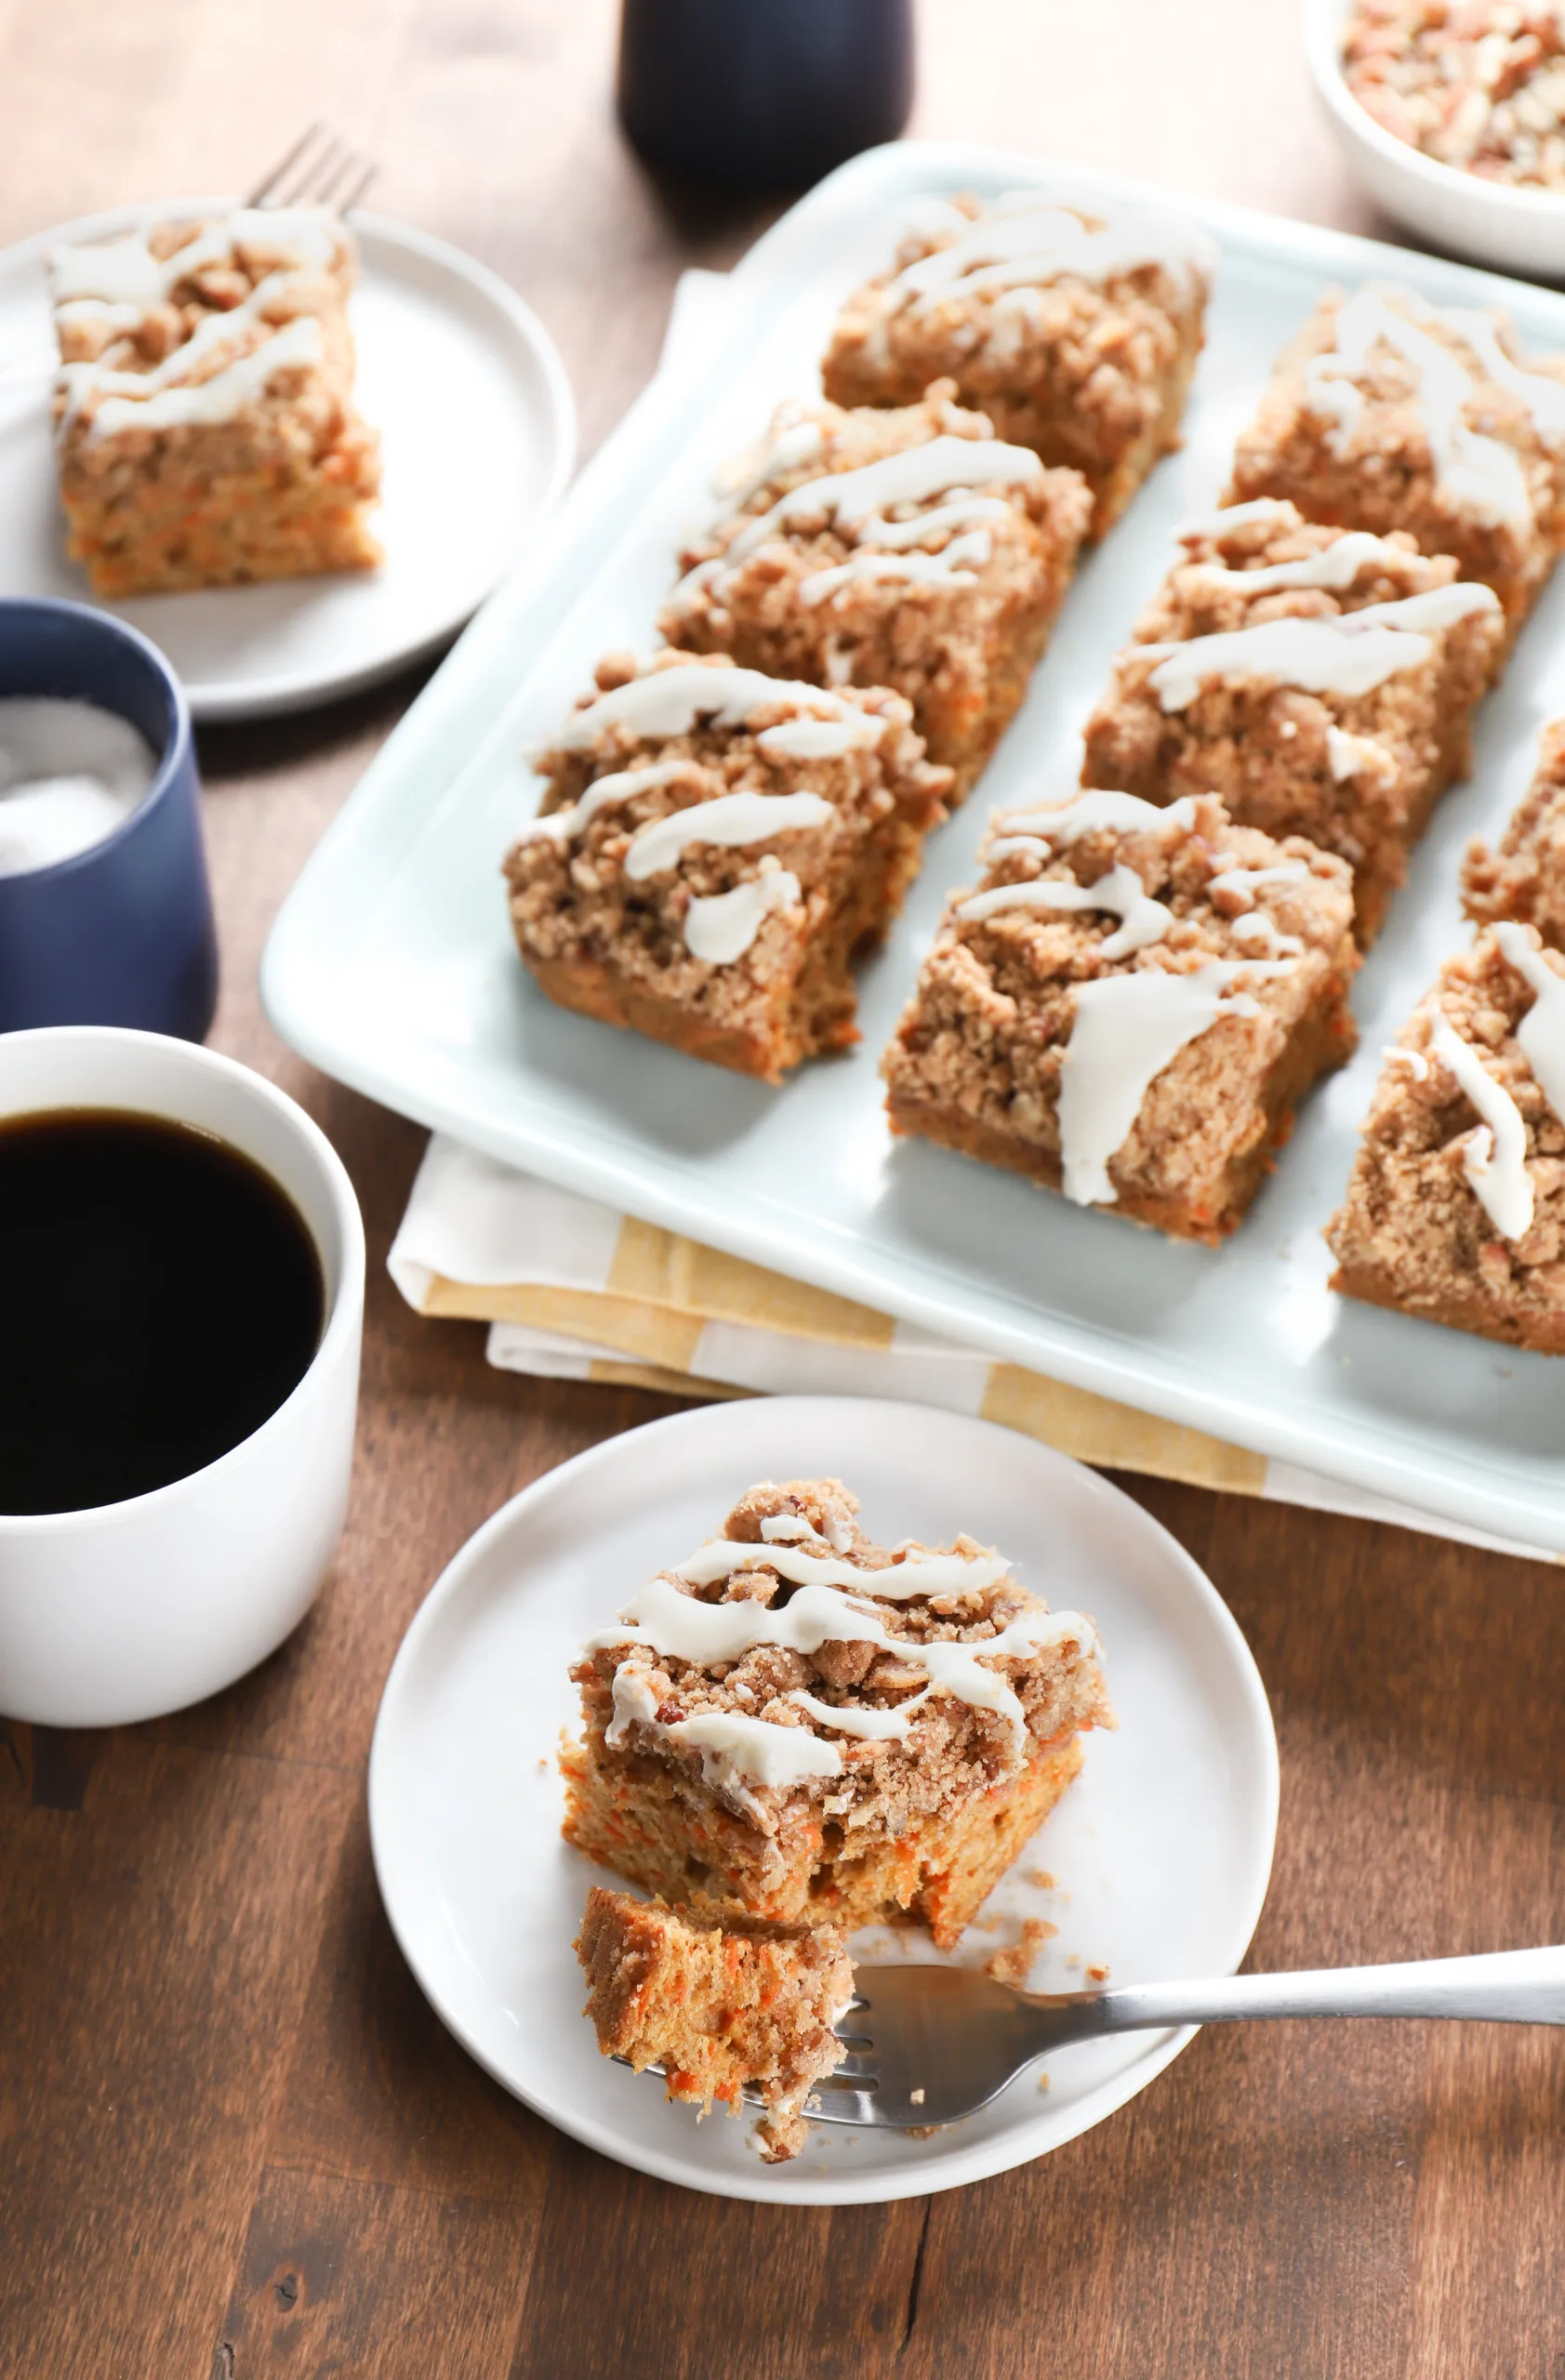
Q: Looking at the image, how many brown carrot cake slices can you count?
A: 10